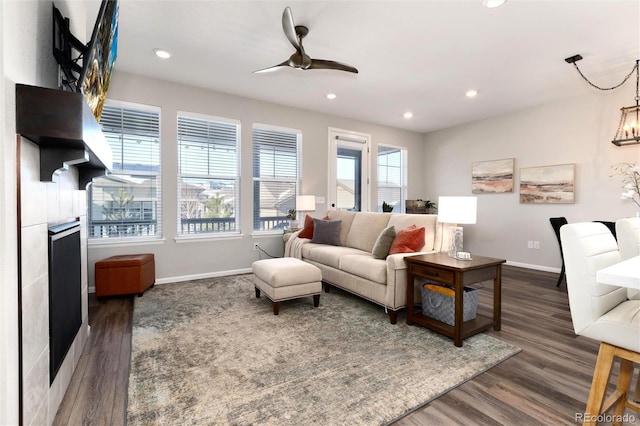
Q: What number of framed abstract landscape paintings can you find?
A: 2